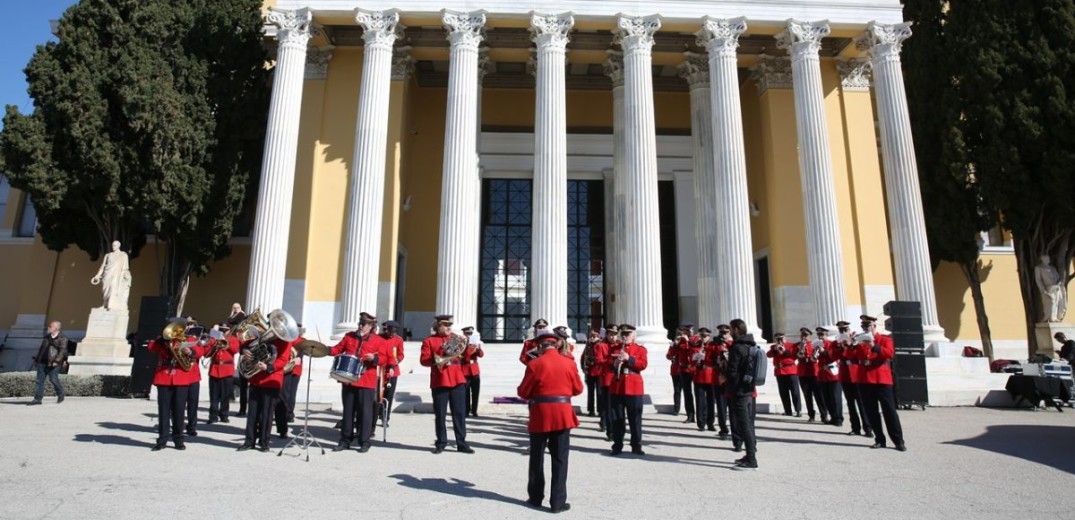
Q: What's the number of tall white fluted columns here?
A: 8